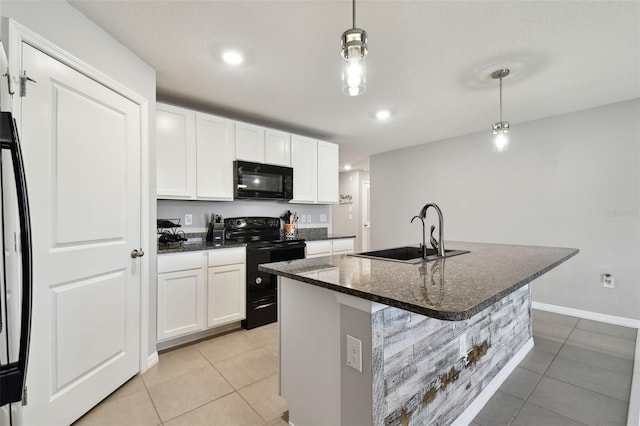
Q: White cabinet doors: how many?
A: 8